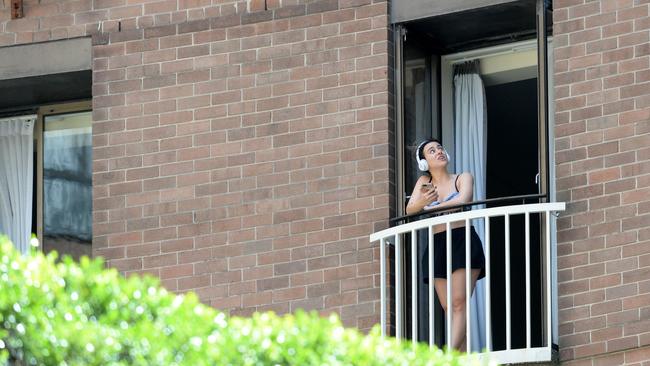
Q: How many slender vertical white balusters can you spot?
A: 10